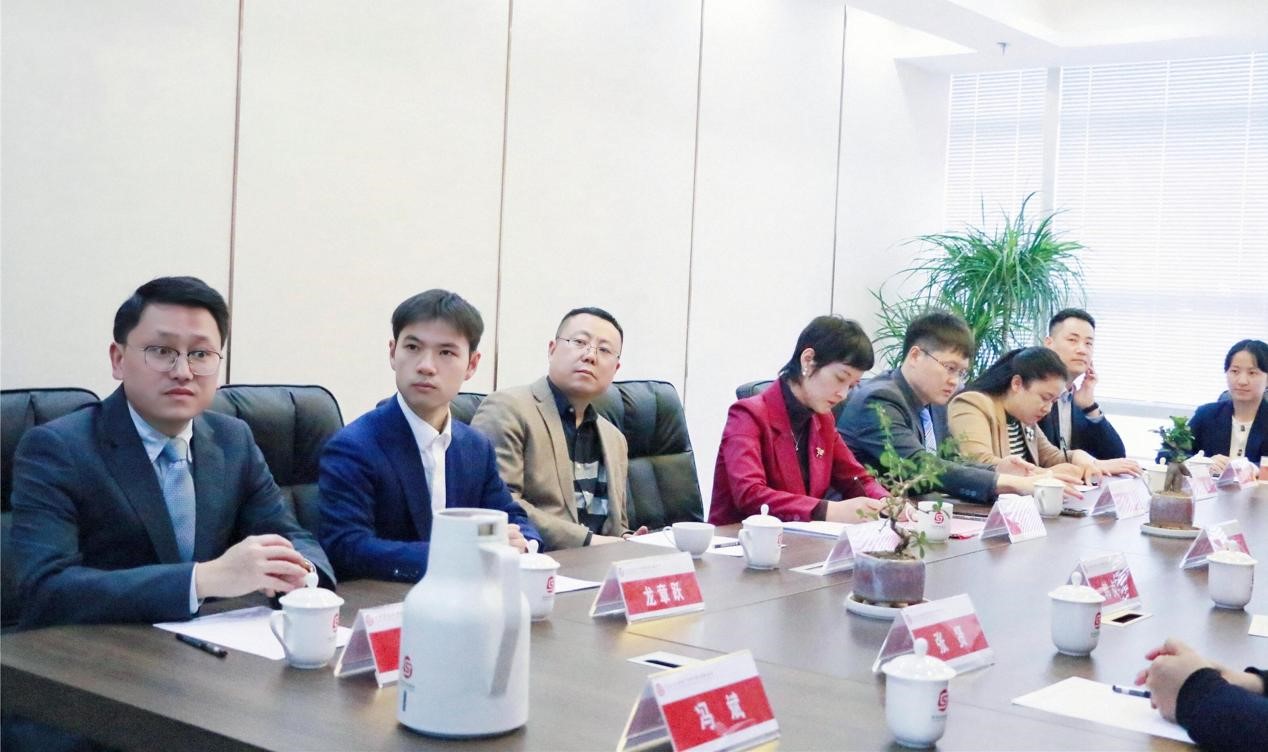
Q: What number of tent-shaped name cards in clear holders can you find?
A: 11